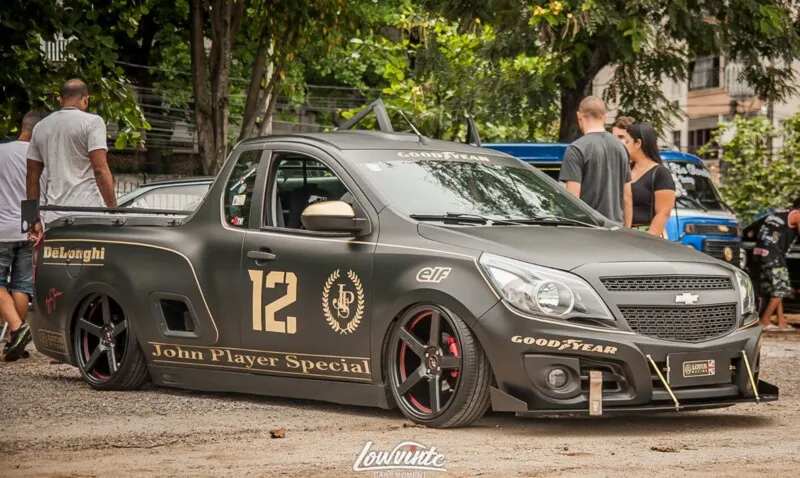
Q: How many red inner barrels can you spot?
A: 2